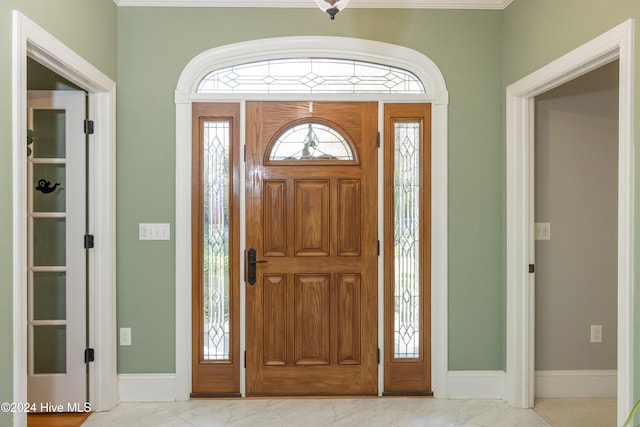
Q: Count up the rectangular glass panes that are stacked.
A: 5